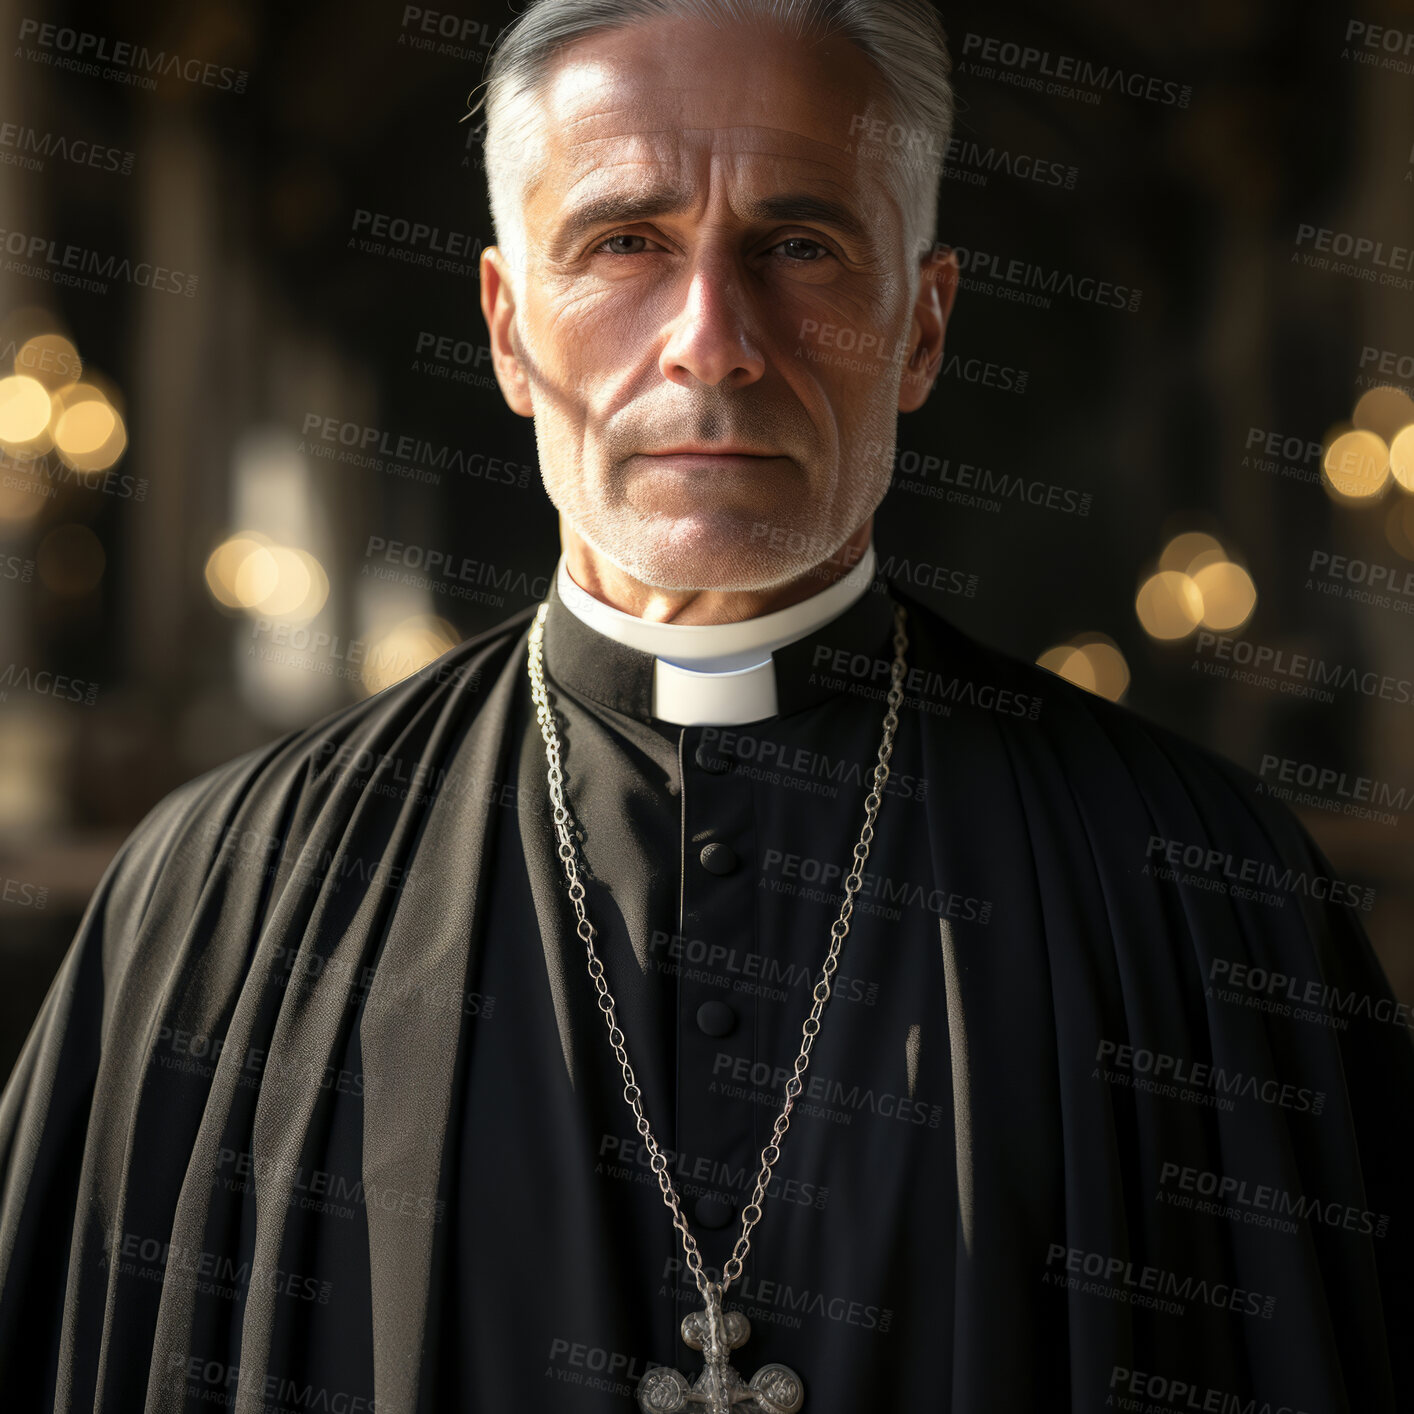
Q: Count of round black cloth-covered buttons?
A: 4